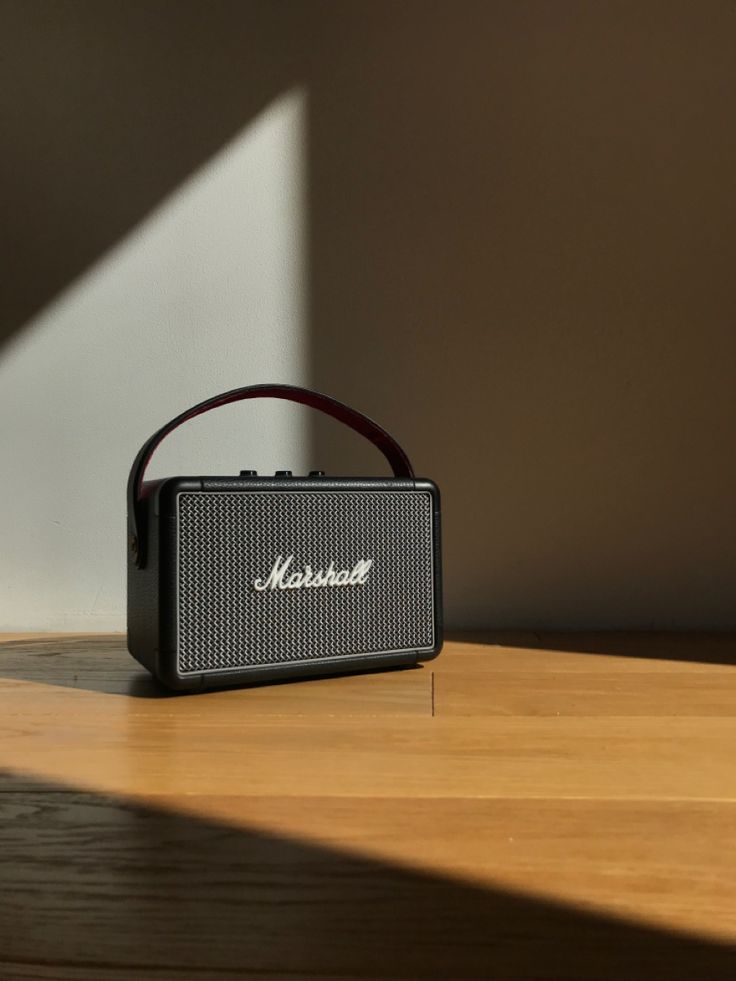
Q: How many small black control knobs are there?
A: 3